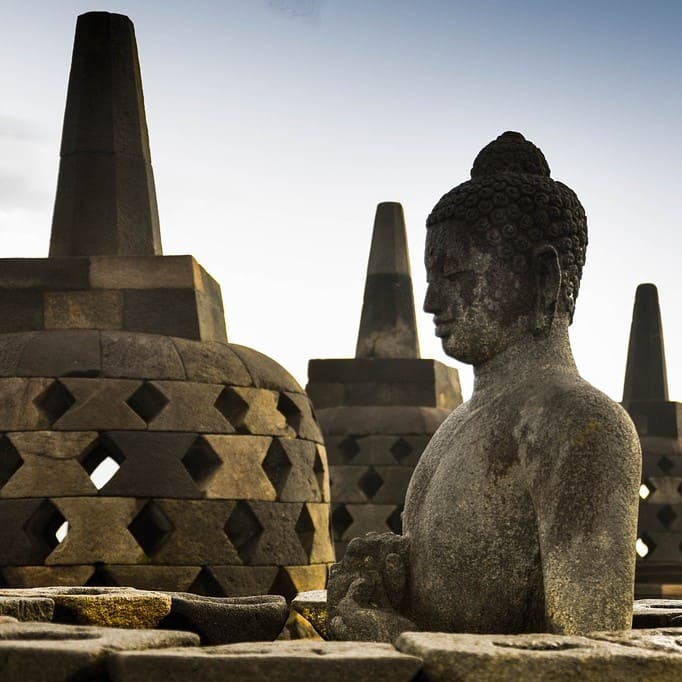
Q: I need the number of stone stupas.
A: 3